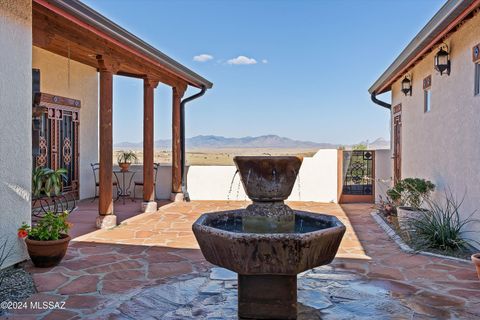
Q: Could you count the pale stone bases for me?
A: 3